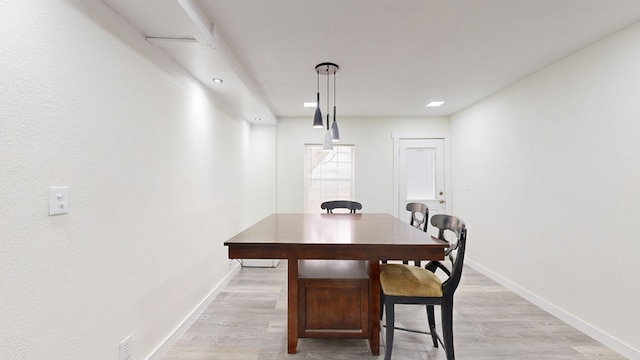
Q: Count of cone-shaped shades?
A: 3